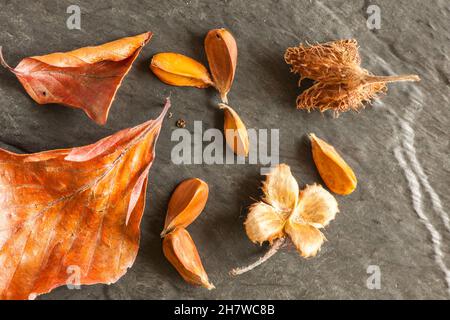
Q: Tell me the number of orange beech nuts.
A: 6